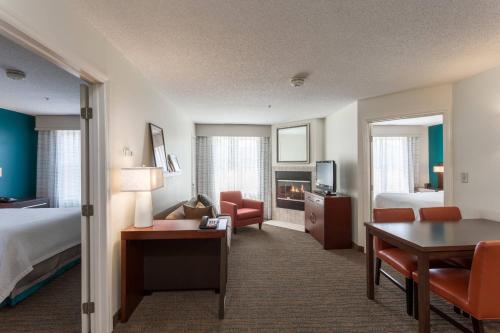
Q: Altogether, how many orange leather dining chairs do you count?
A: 3